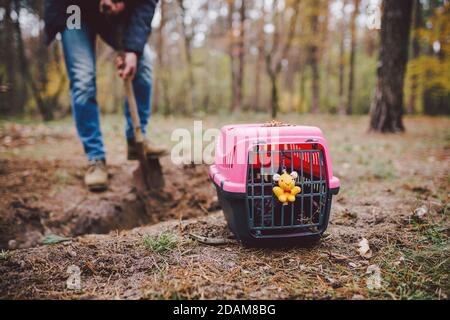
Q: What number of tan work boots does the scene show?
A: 2